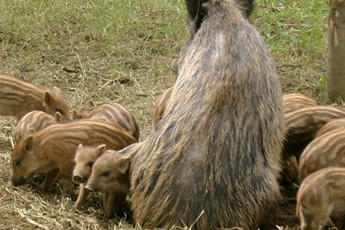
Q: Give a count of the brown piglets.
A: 12